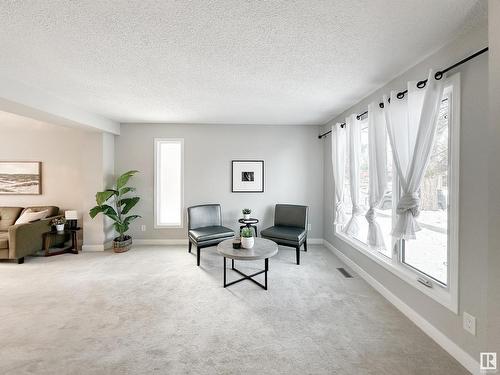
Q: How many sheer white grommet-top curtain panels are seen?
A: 4